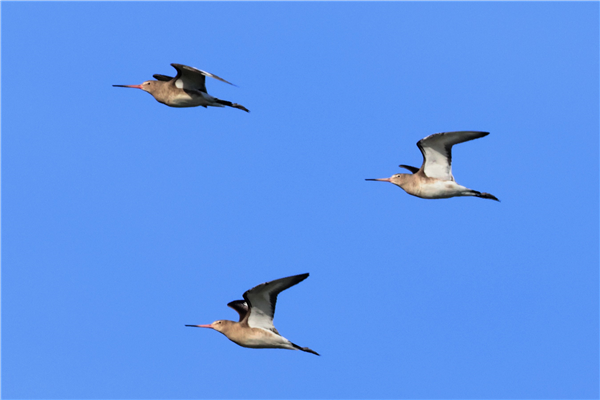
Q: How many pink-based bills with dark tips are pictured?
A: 3